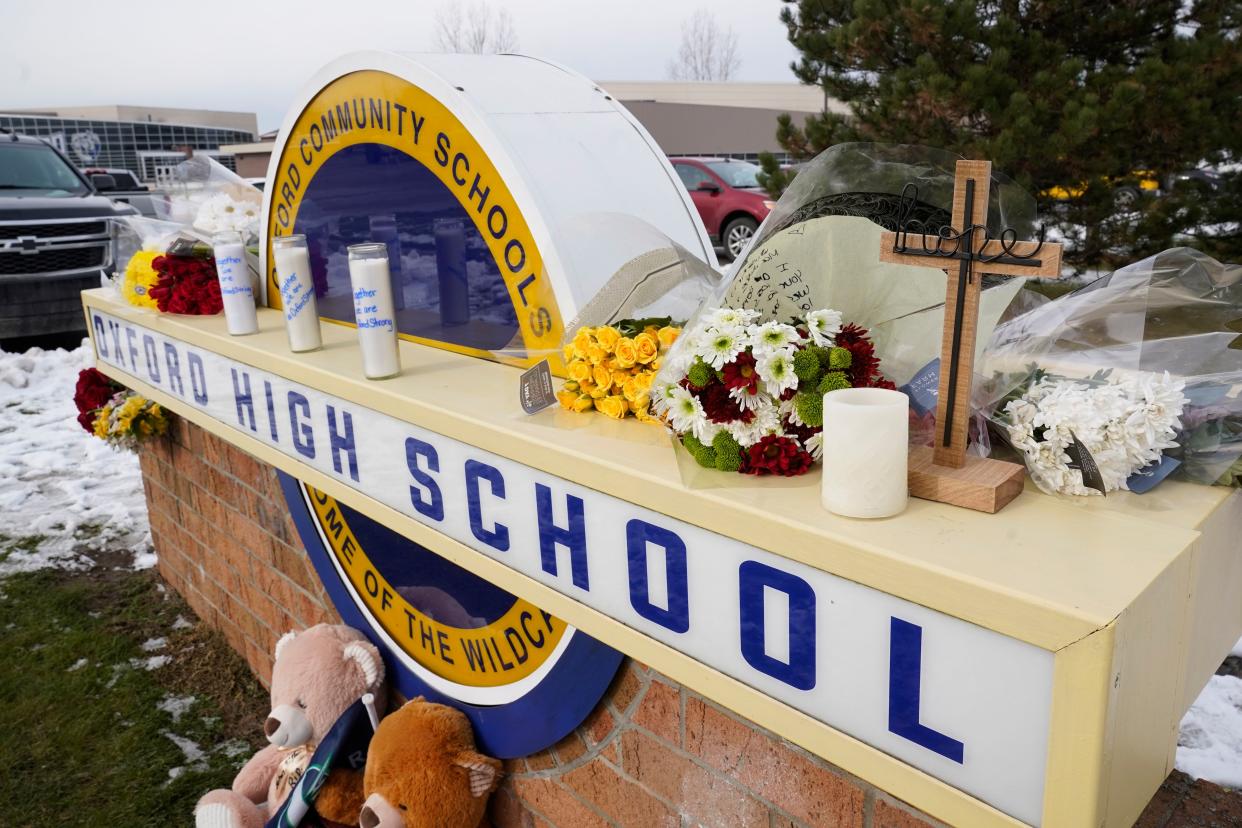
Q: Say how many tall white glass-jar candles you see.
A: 3